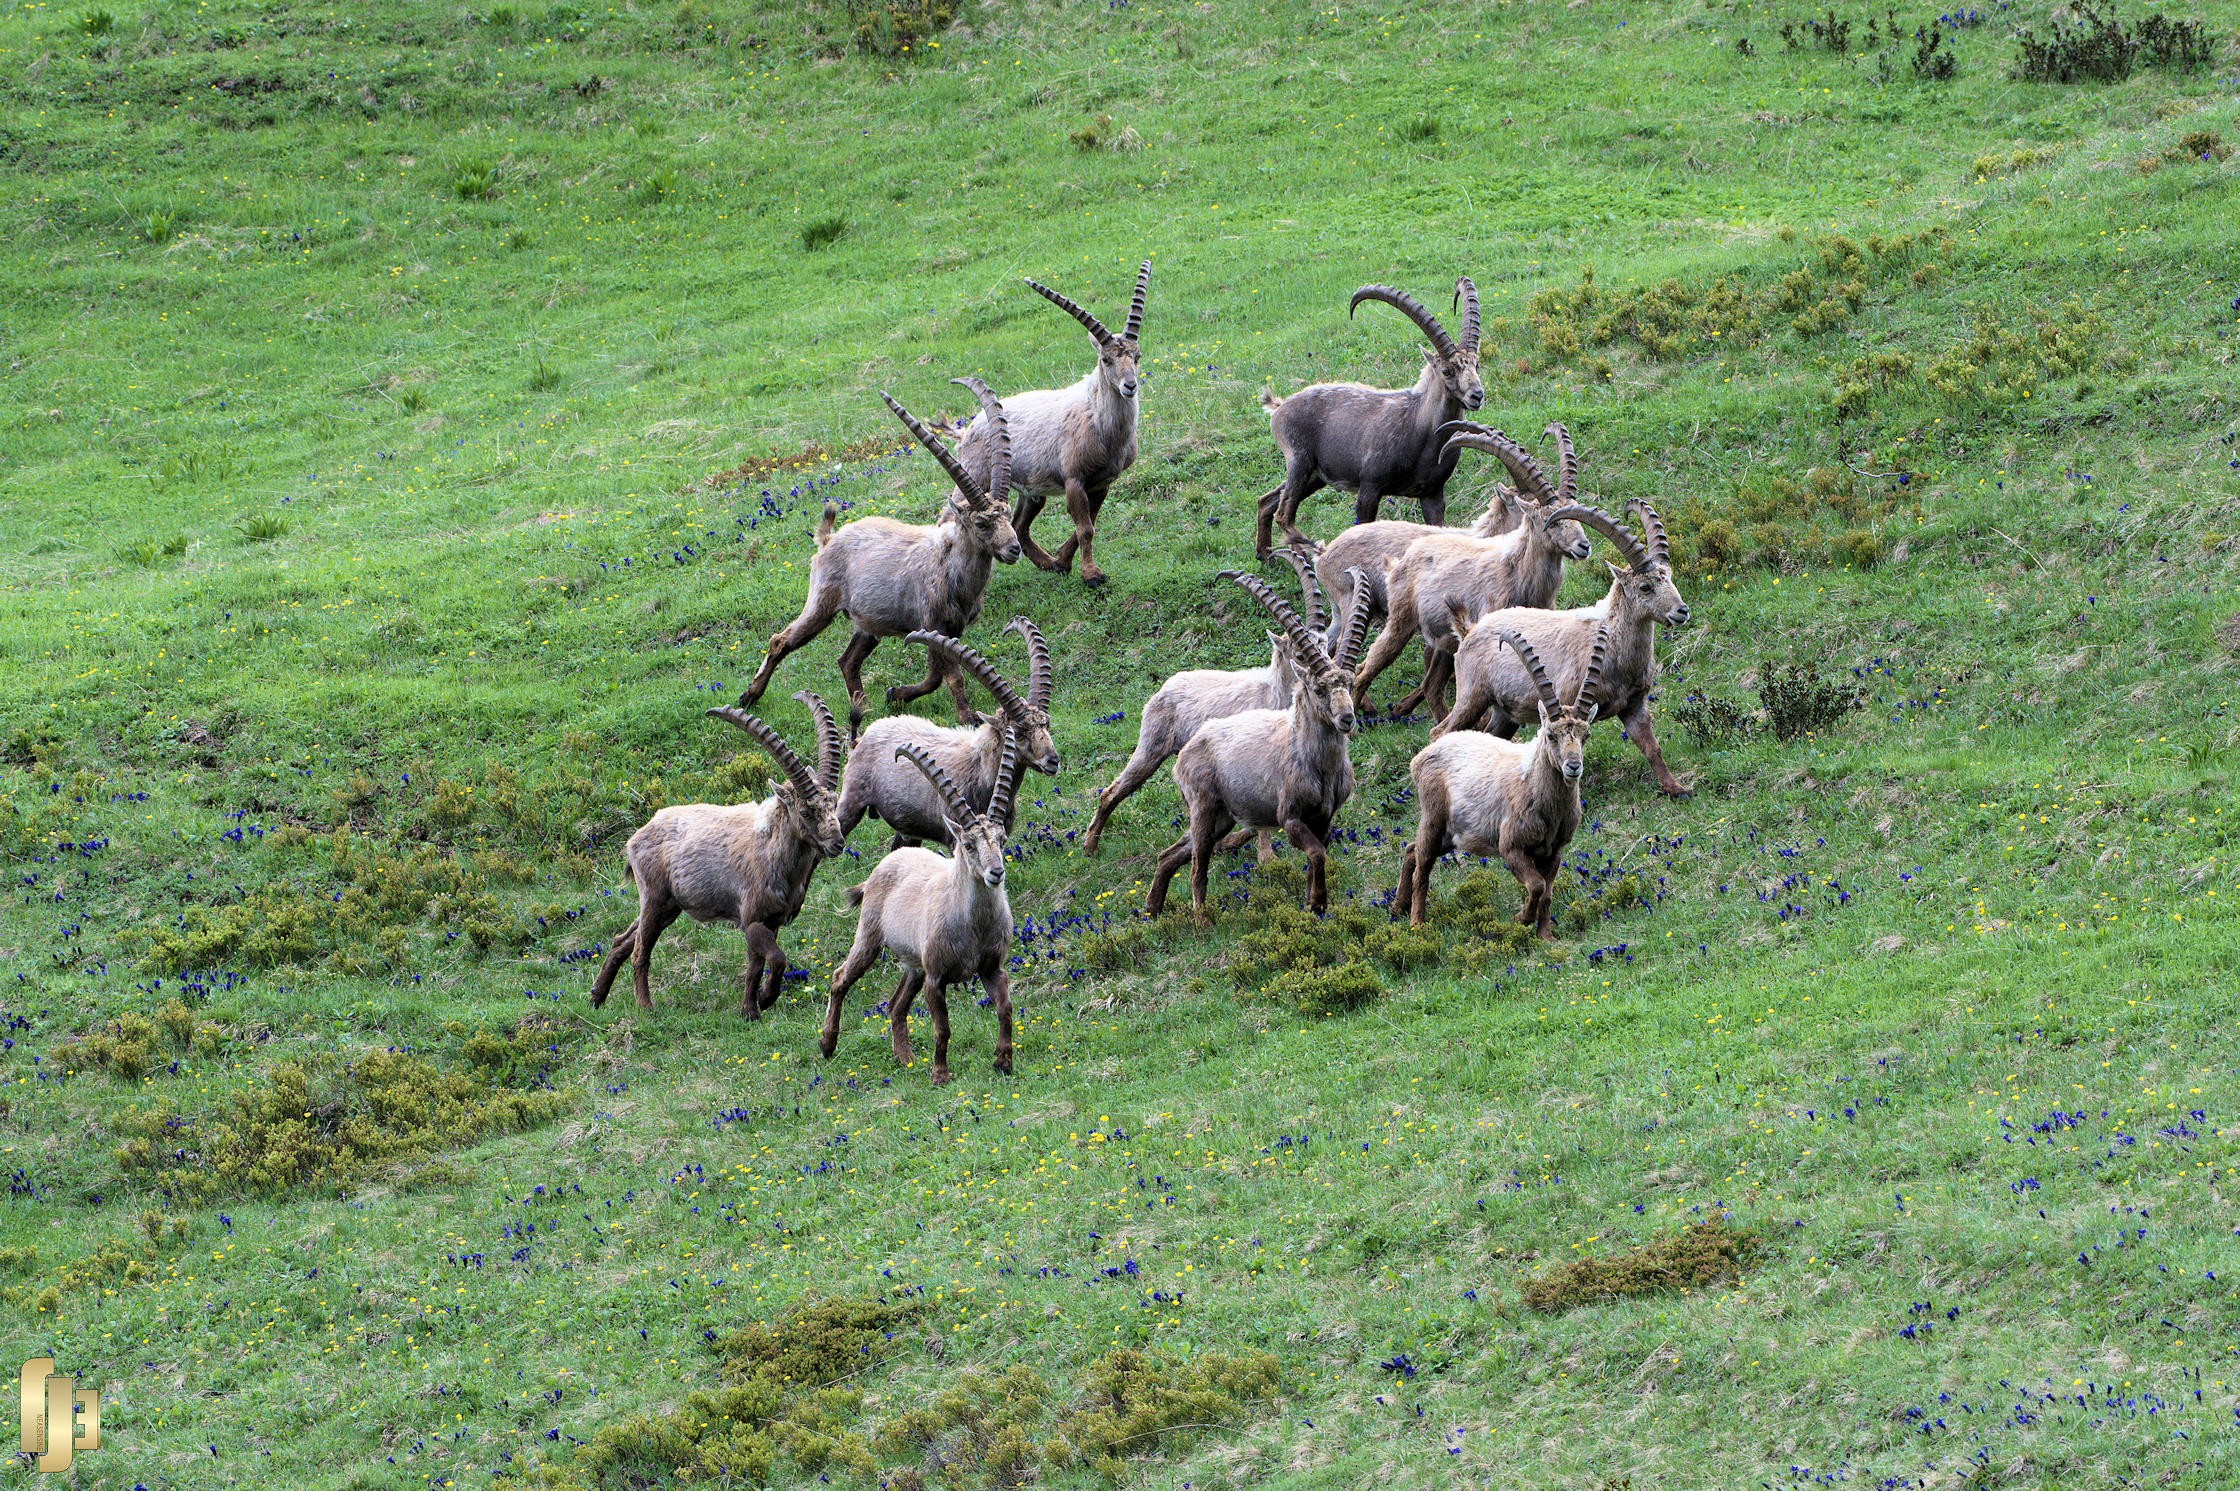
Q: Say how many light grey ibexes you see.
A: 11